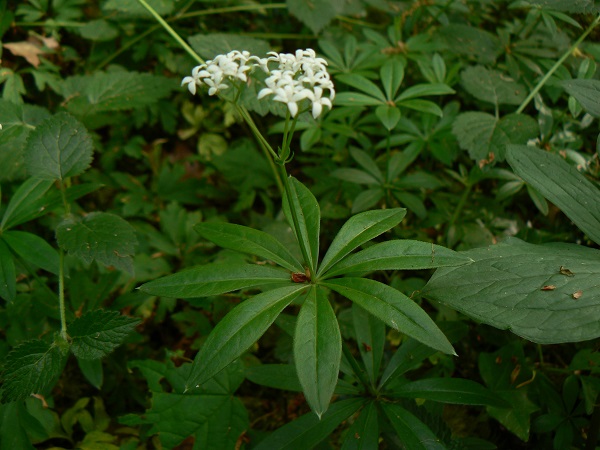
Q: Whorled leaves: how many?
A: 8